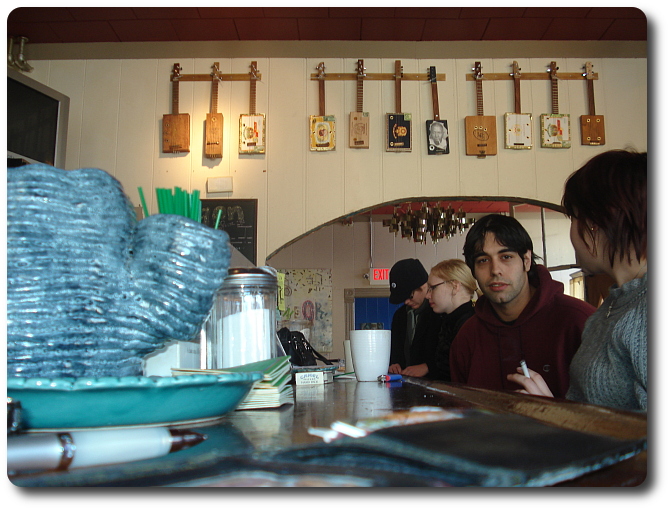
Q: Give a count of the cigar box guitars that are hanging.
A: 11